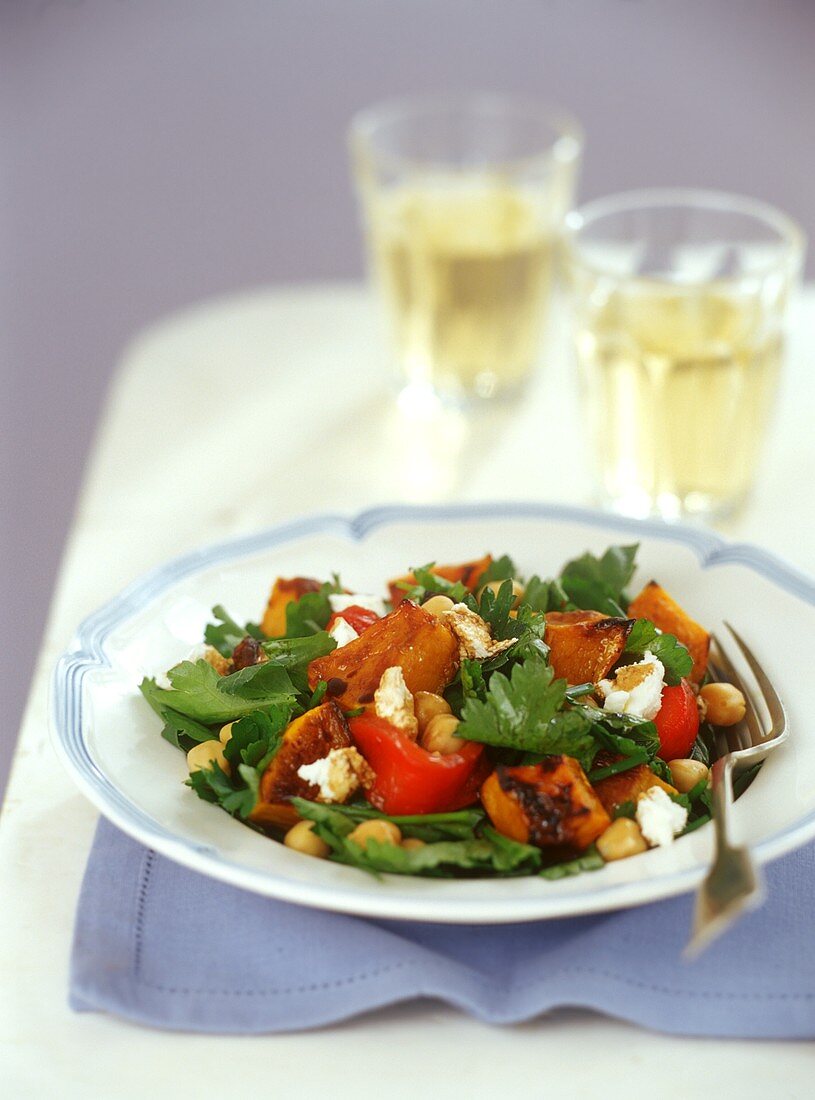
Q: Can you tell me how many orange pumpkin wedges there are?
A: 8